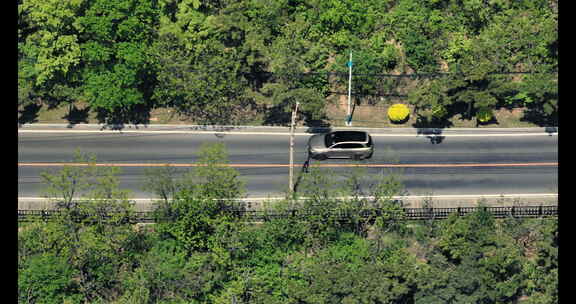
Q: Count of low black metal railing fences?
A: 1